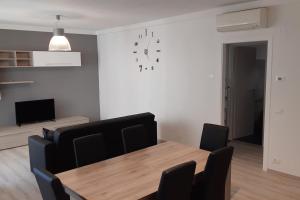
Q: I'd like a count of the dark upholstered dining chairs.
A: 6